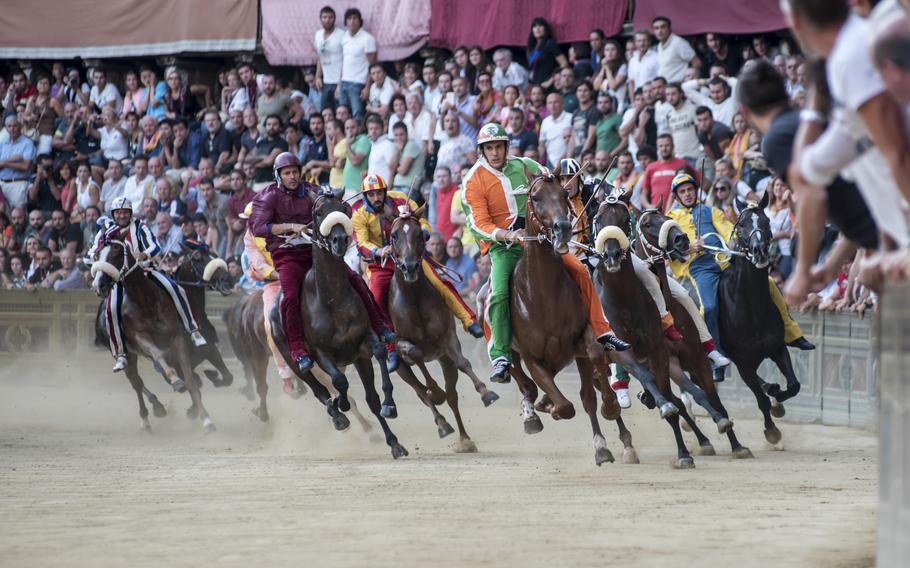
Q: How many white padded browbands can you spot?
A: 5